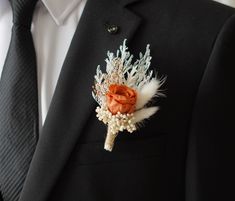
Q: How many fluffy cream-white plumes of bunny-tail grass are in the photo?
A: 2